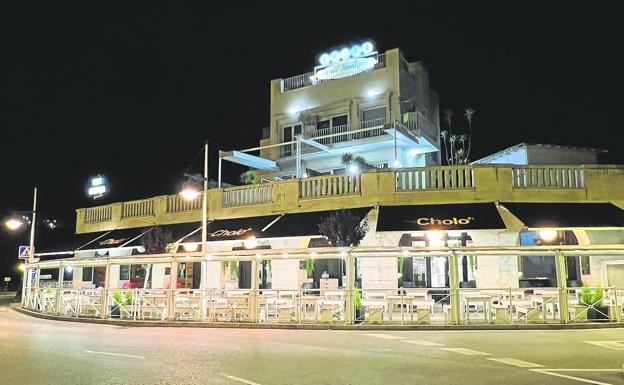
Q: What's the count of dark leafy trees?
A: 2